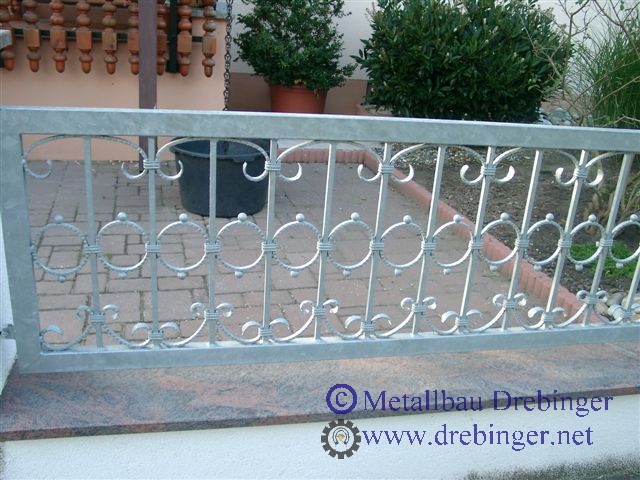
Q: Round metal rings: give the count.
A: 12